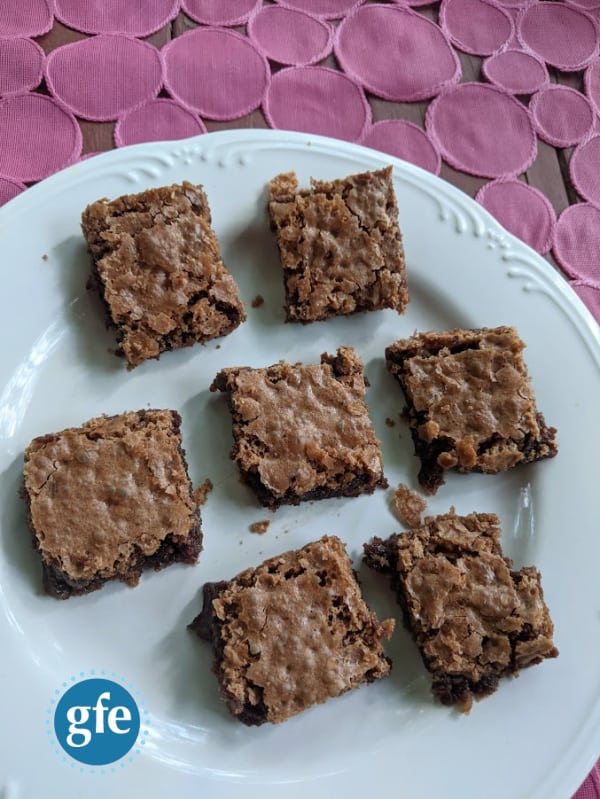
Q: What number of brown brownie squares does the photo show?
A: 7